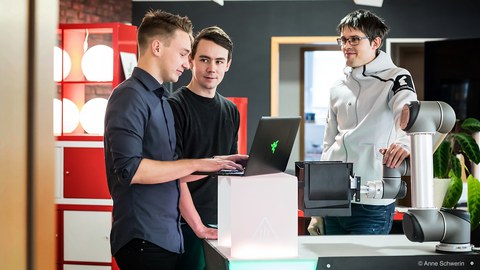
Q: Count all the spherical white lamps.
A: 4